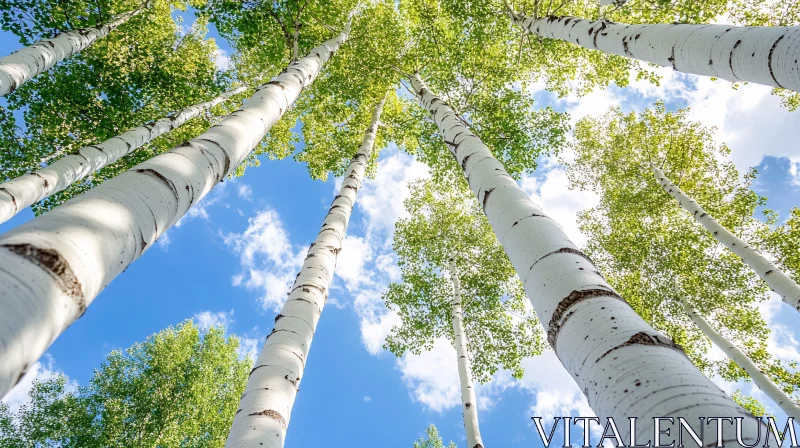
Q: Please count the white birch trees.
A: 9